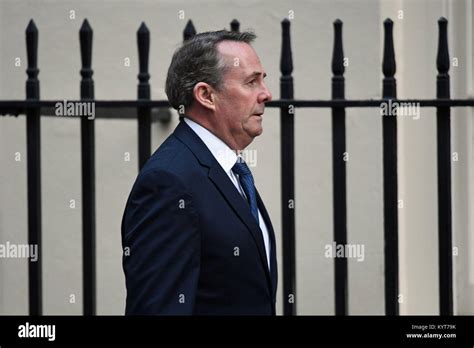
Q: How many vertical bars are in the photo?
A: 9